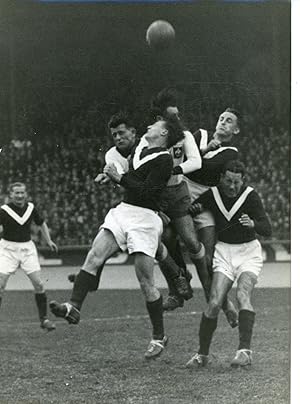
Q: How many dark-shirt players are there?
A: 4